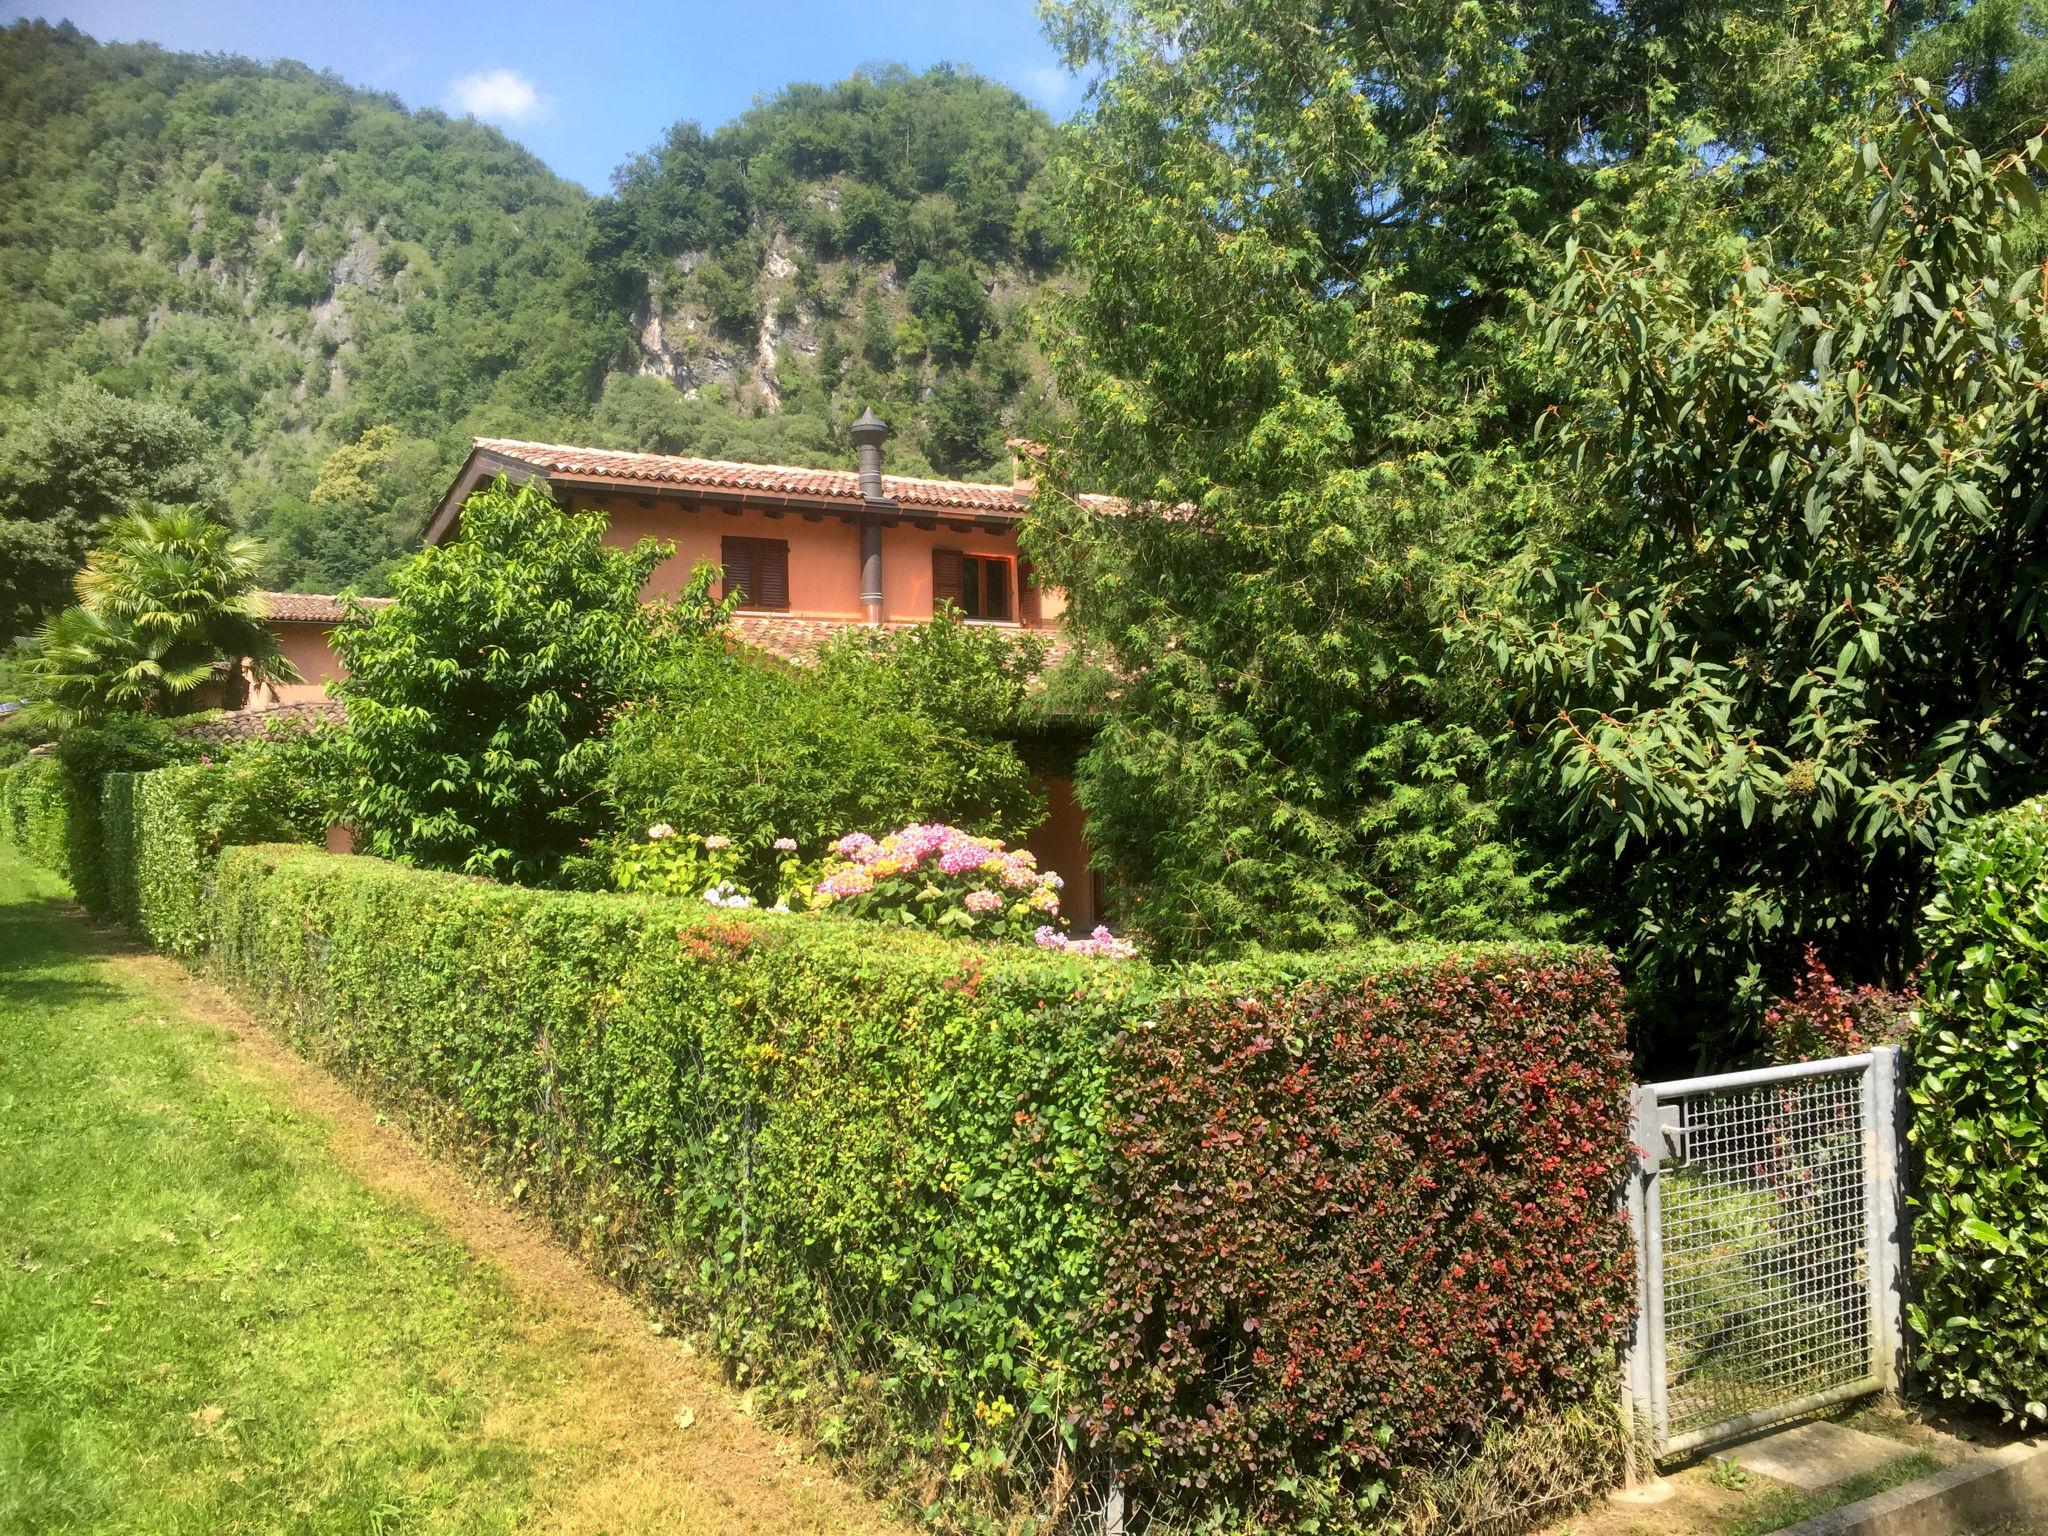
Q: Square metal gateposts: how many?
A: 2